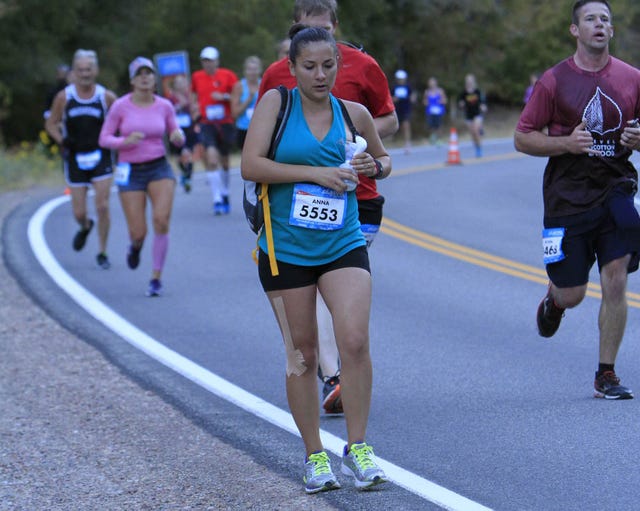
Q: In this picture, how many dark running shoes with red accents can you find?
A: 3